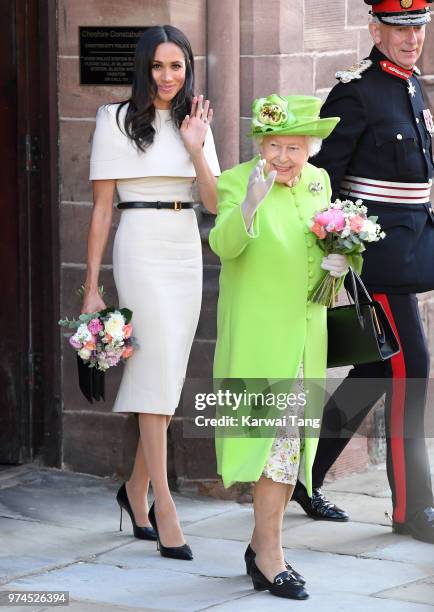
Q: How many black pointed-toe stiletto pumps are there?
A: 2